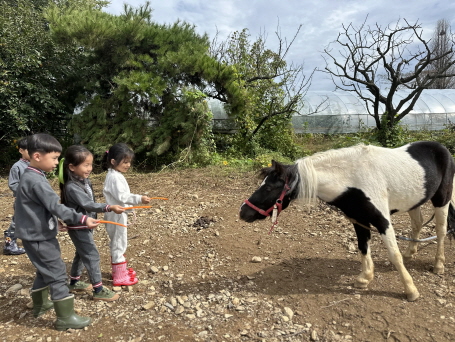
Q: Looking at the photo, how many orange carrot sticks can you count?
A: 3